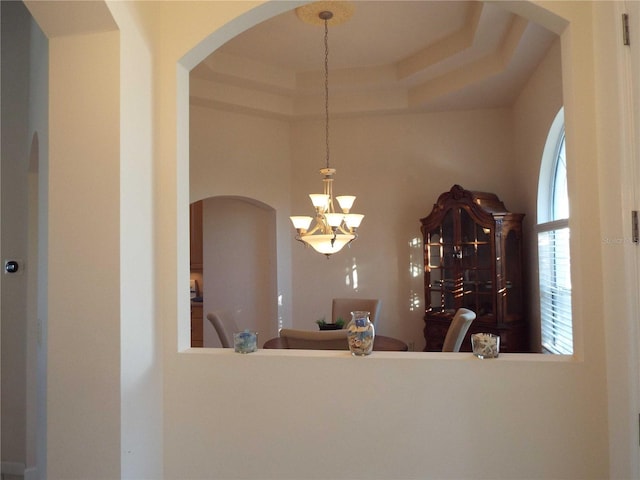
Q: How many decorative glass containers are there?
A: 3